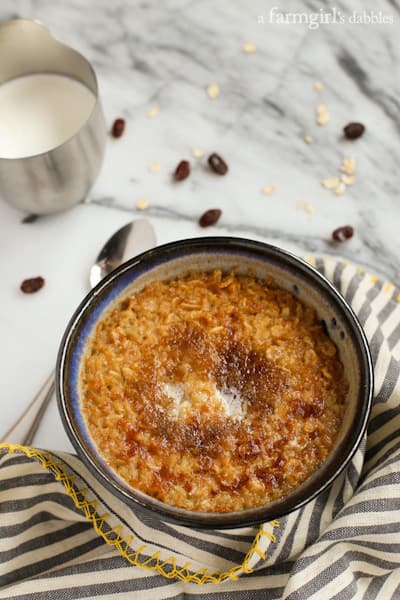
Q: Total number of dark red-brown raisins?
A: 7